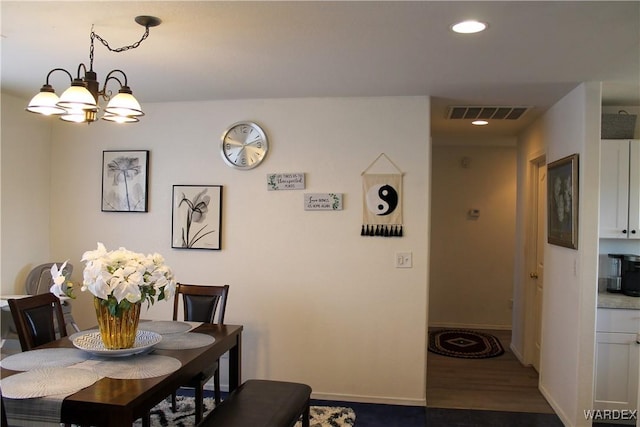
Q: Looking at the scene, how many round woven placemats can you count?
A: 6